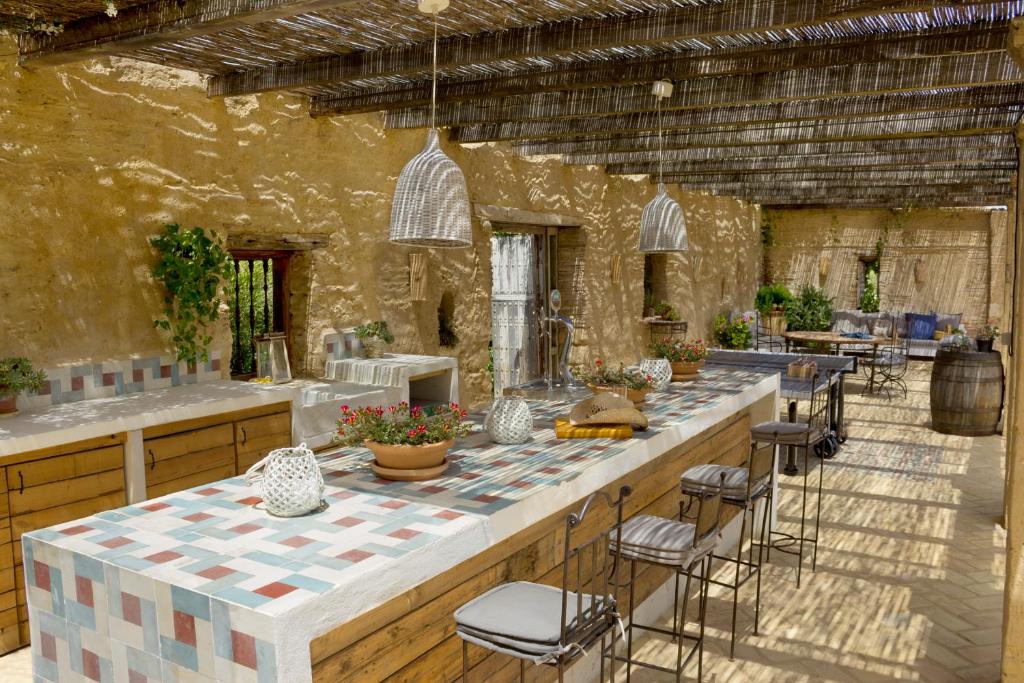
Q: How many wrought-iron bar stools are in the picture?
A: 4